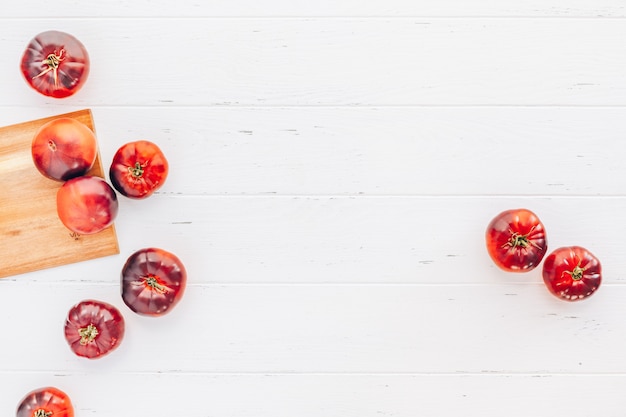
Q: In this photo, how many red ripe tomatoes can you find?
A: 9